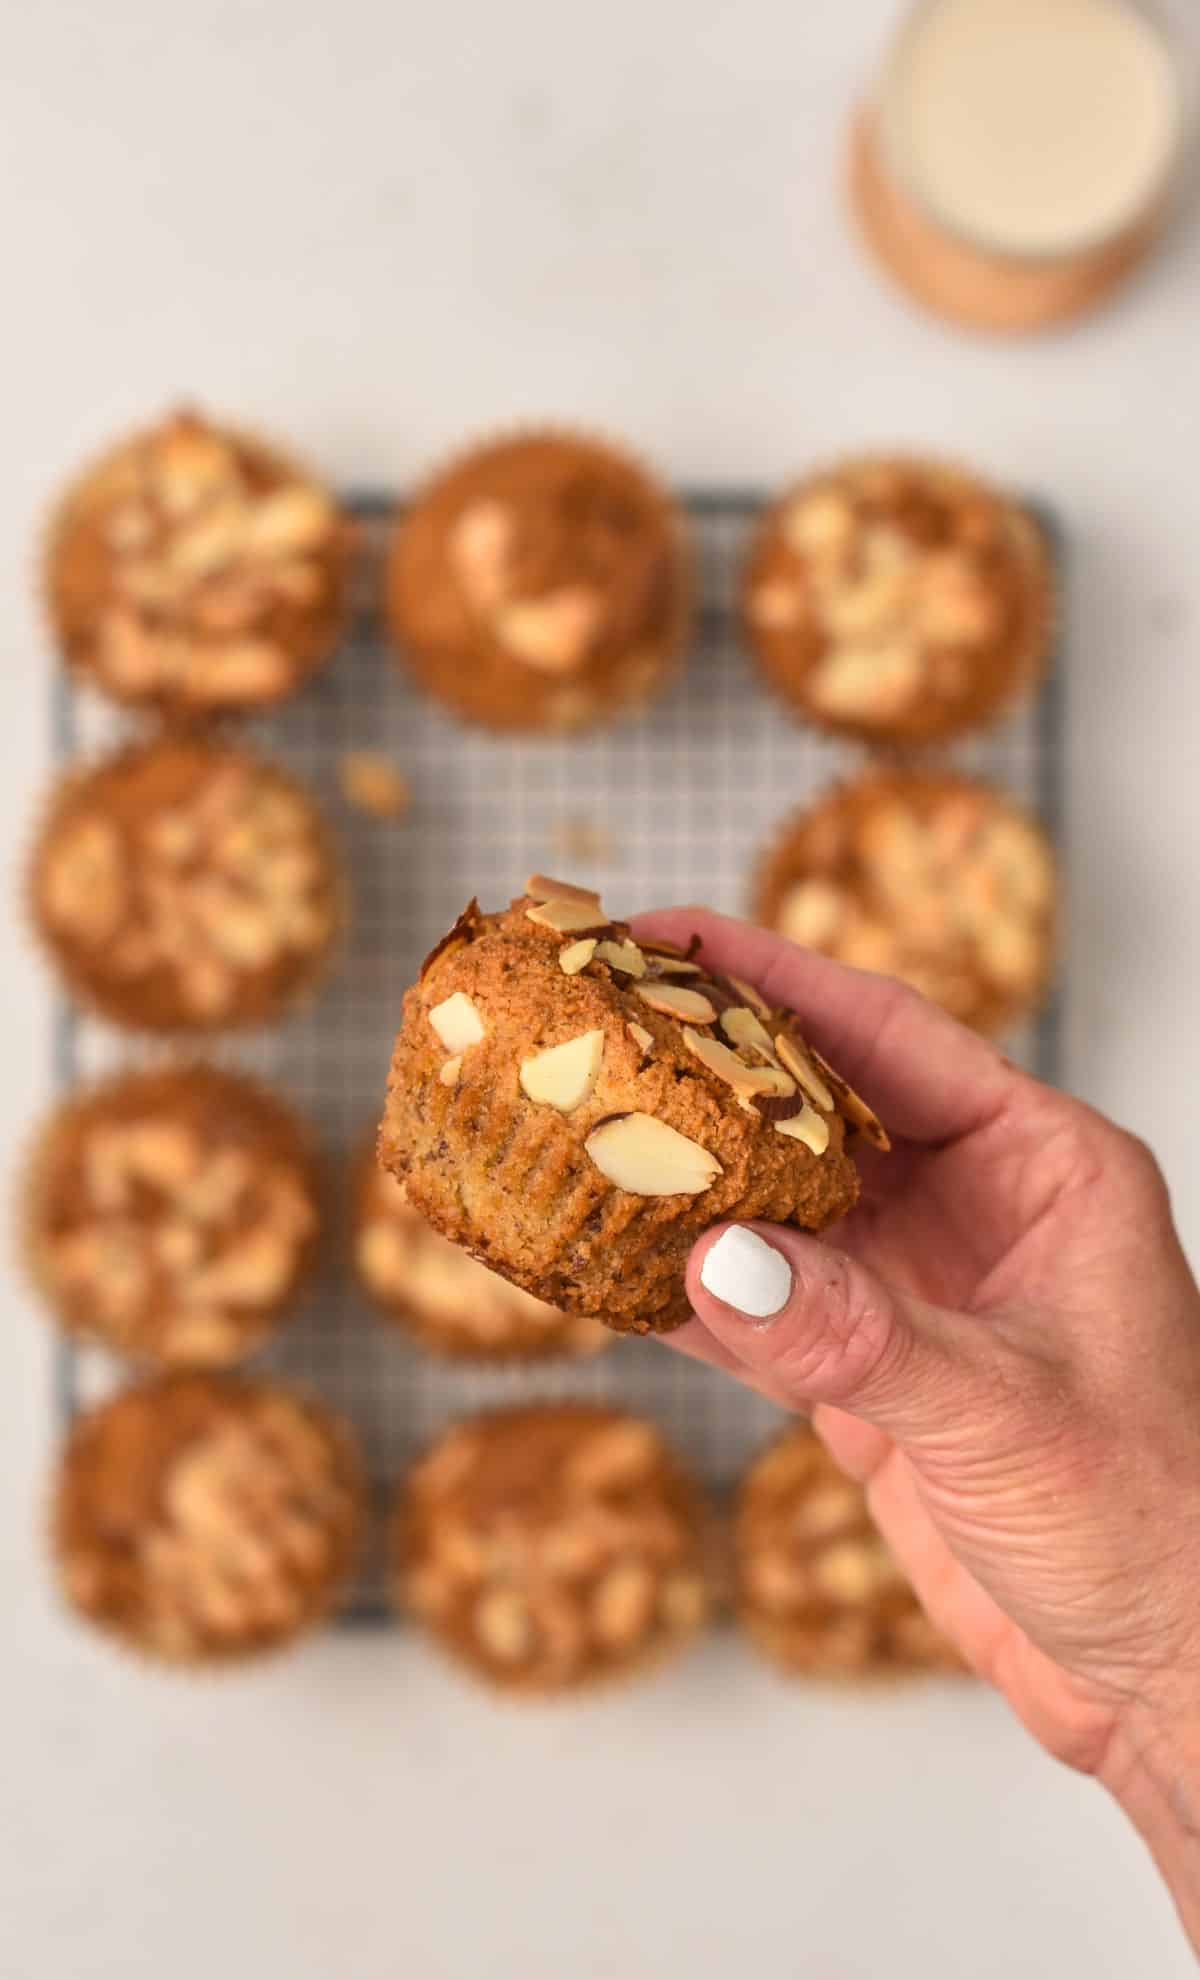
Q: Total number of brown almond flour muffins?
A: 11